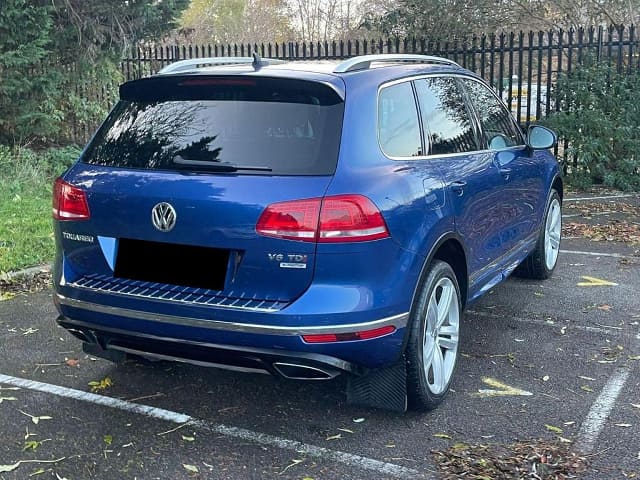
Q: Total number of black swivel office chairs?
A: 0